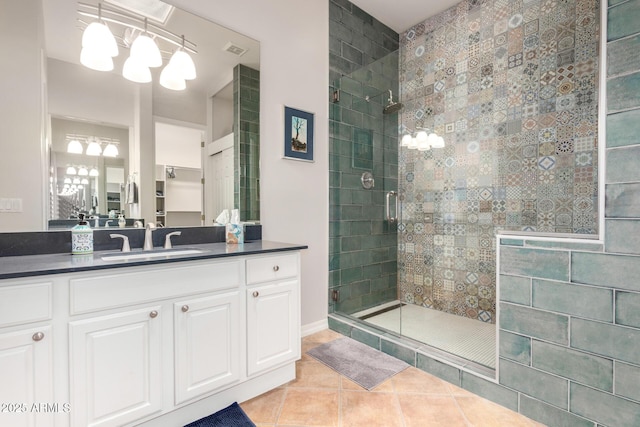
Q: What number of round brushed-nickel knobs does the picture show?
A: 5